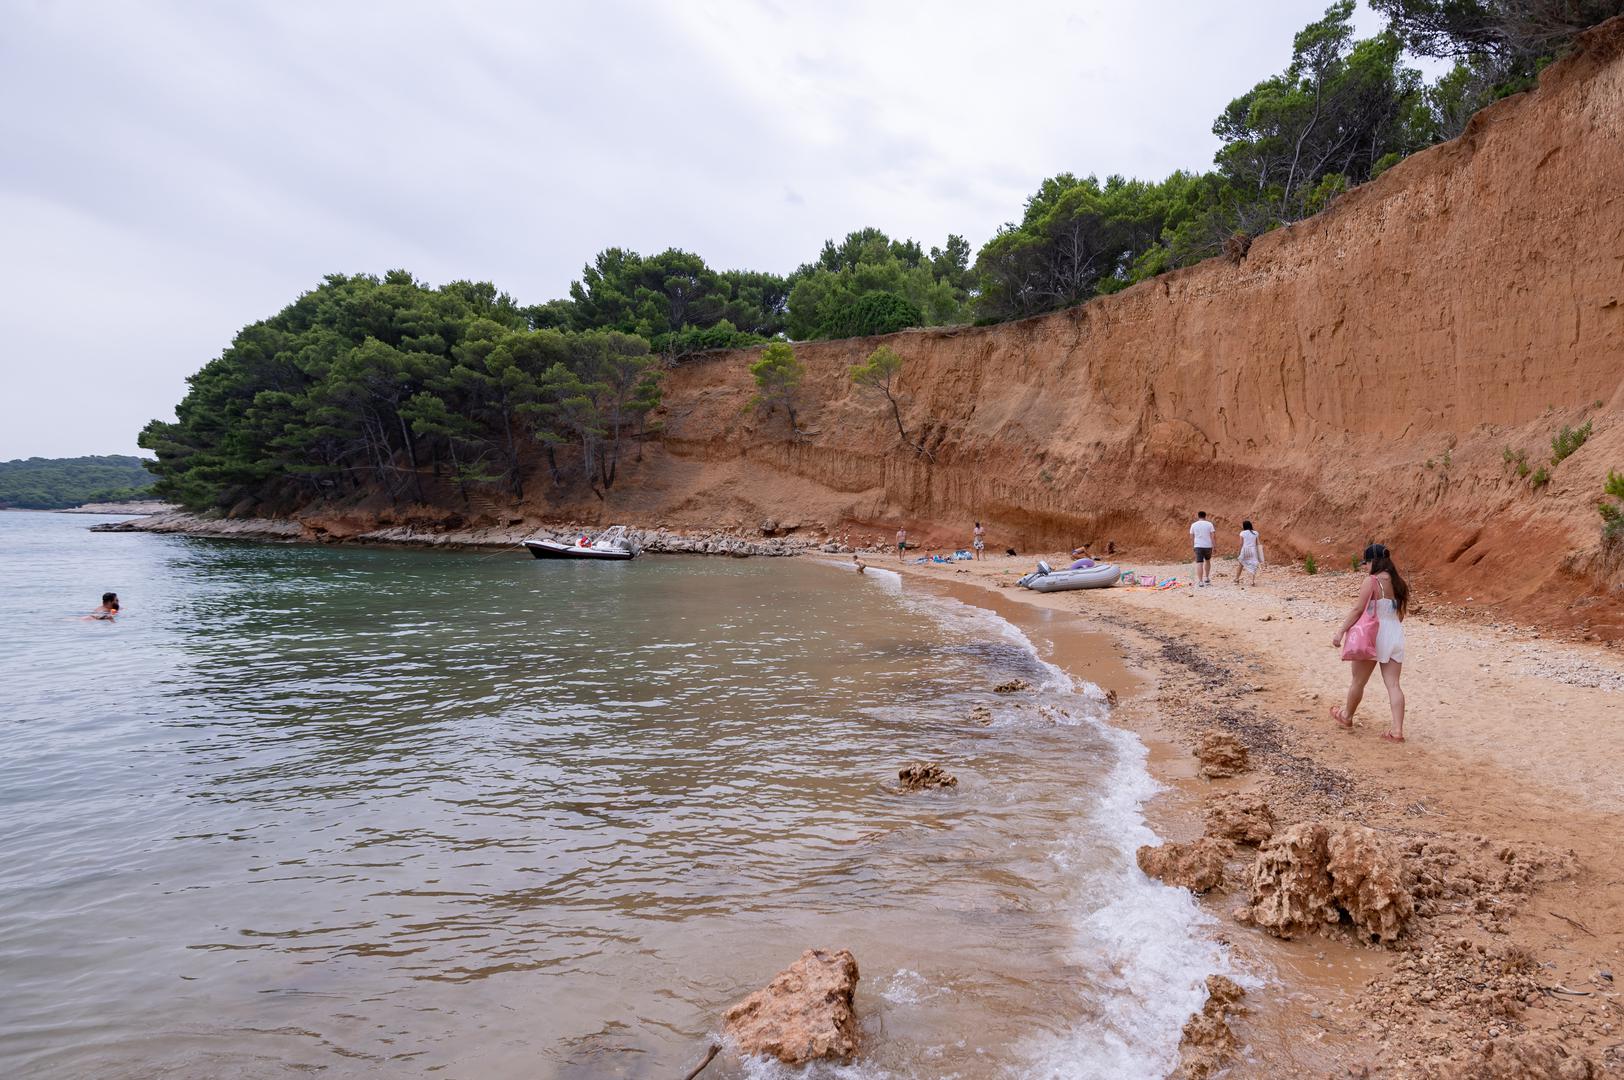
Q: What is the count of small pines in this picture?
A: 2